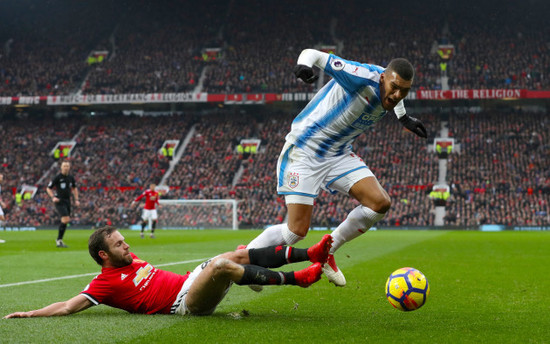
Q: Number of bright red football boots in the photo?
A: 2